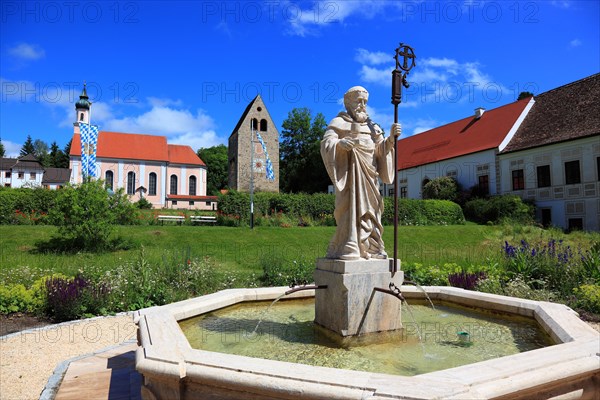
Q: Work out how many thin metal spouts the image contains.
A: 3